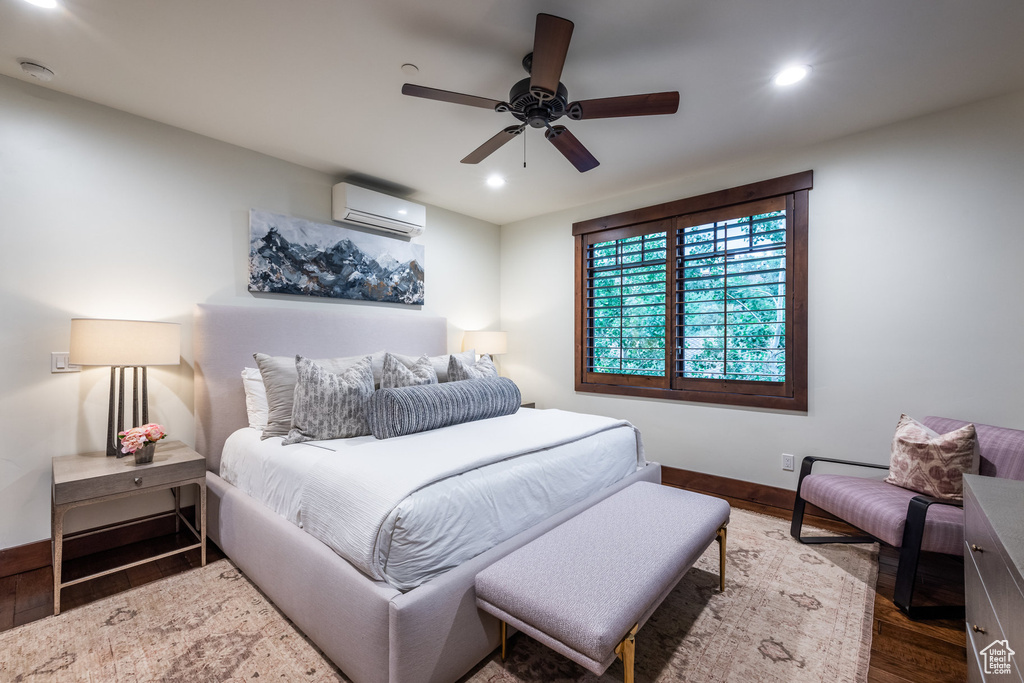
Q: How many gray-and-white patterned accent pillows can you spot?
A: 3